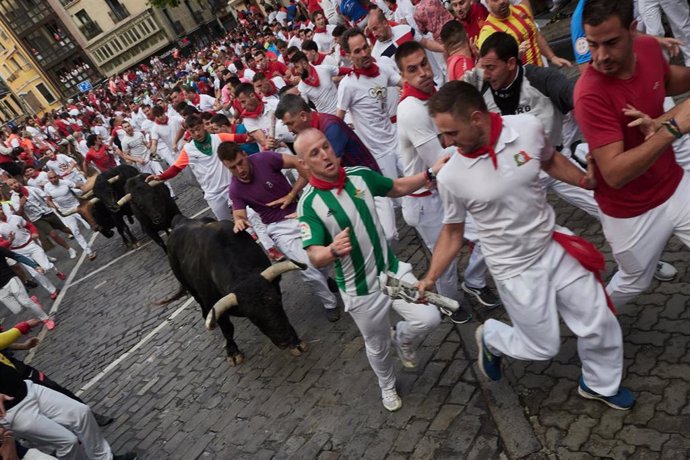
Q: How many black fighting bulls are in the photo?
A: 3